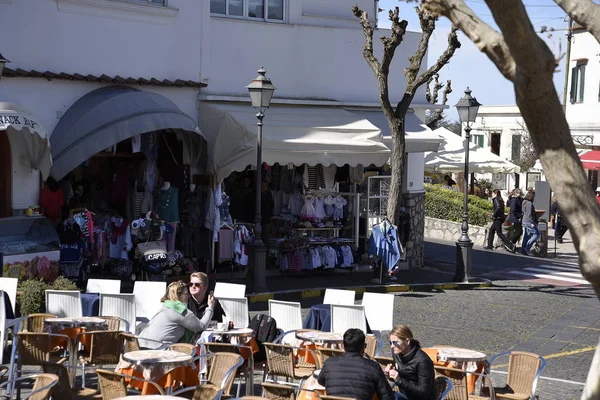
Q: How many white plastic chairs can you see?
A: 12